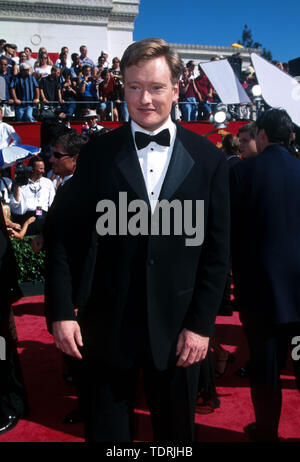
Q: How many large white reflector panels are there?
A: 2